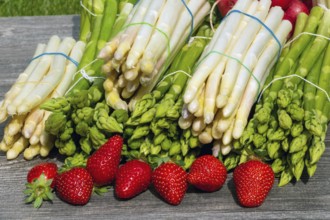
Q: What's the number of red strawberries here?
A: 7